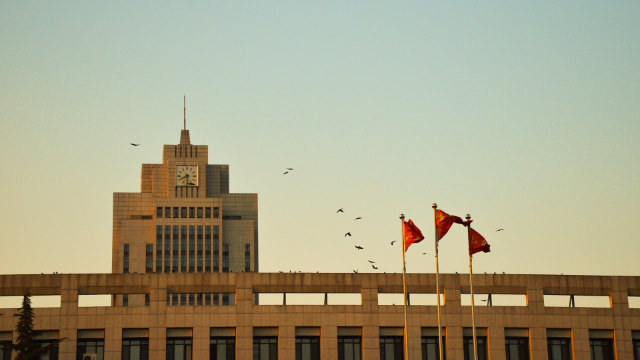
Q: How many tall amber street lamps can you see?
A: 0